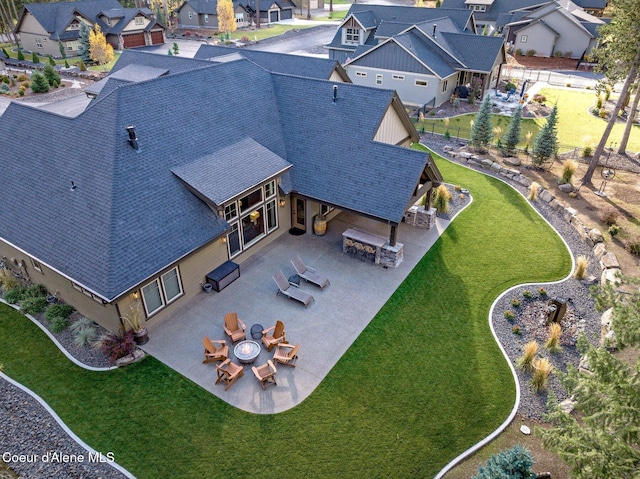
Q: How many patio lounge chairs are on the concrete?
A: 2